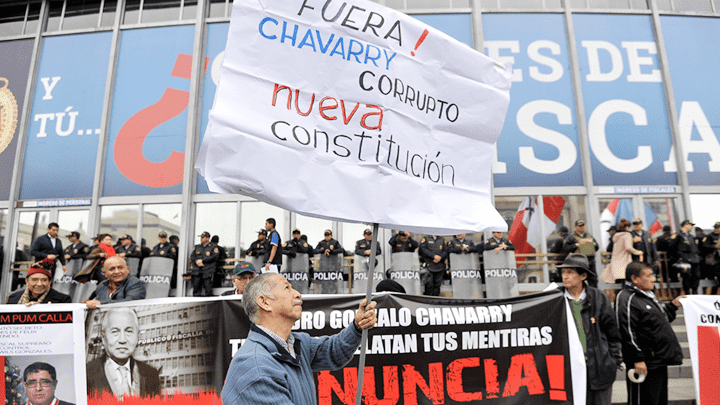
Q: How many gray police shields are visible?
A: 11